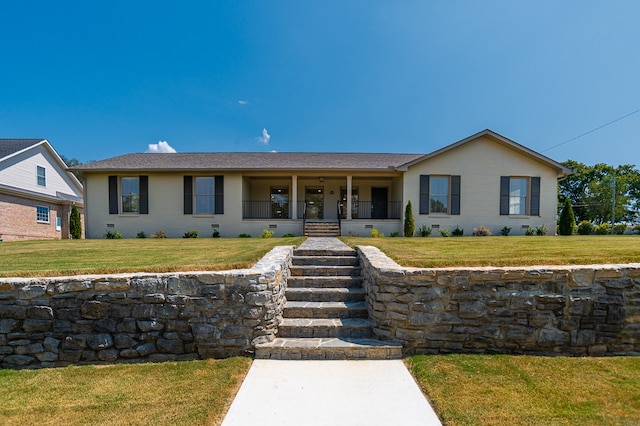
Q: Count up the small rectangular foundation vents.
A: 6